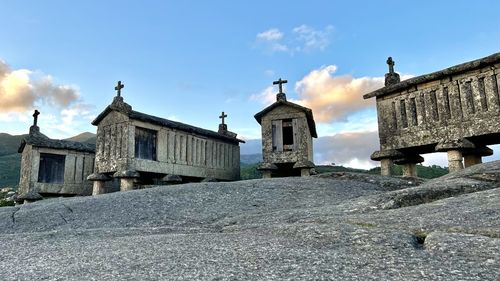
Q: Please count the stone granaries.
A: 4